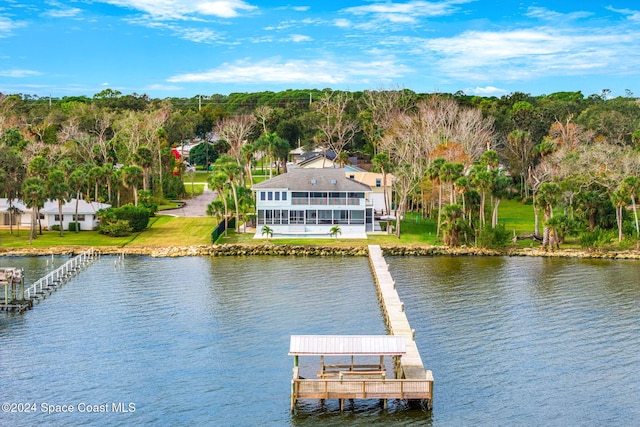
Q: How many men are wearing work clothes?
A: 0